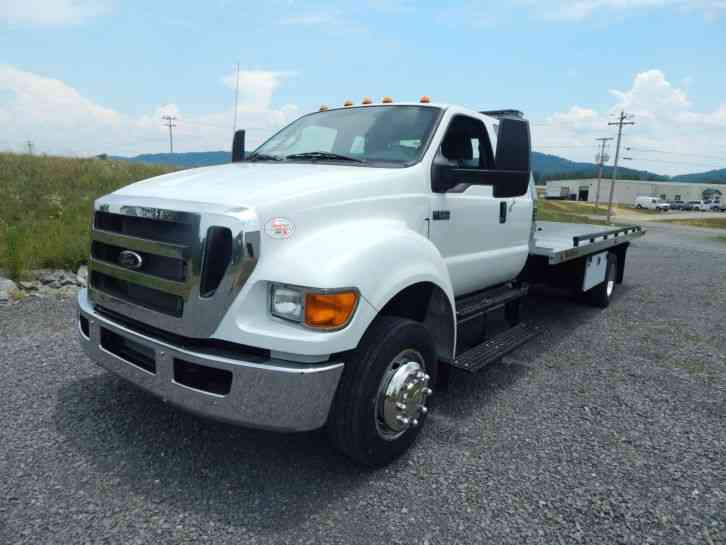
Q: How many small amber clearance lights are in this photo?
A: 5